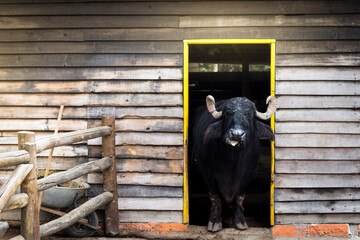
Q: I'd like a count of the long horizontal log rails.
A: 3